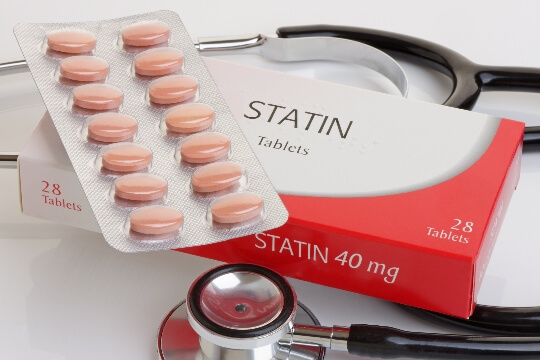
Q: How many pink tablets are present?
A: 14